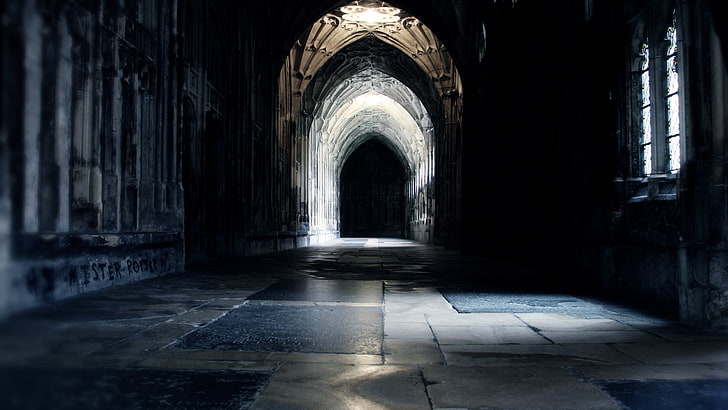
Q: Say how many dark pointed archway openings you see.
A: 1